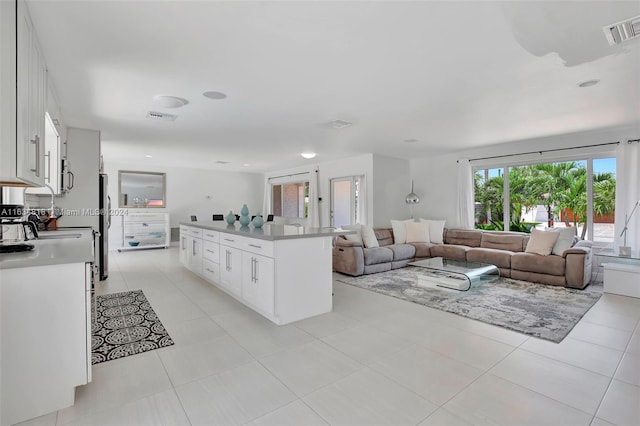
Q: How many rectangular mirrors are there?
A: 1